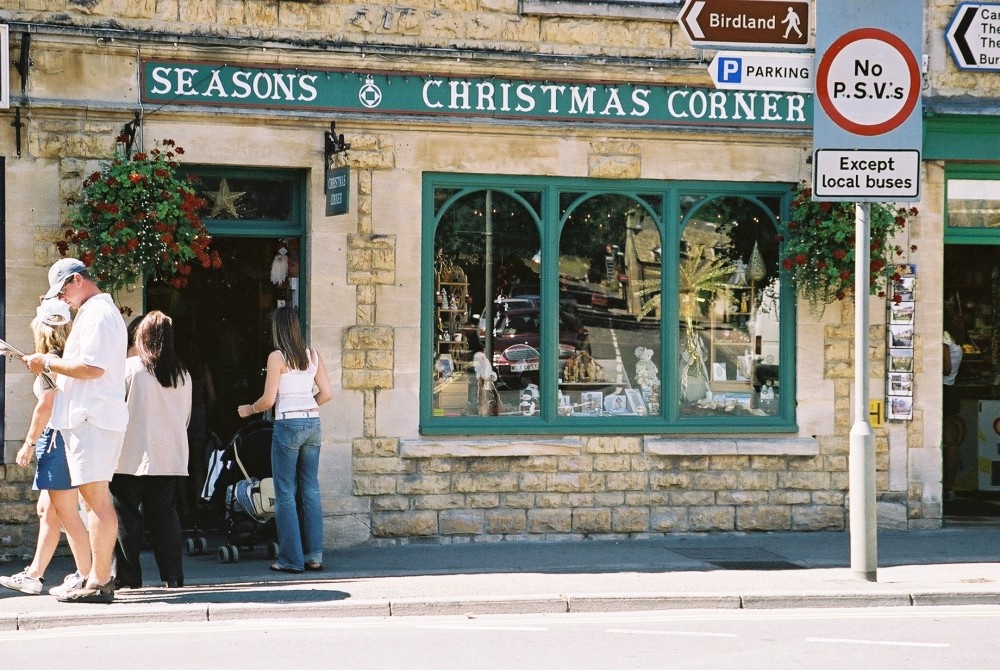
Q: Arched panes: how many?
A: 3